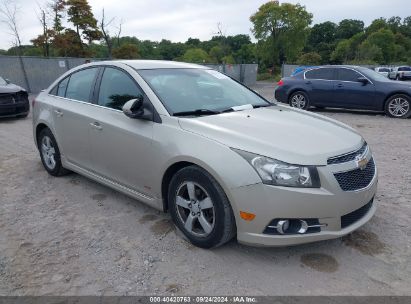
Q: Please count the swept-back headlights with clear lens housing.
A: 1